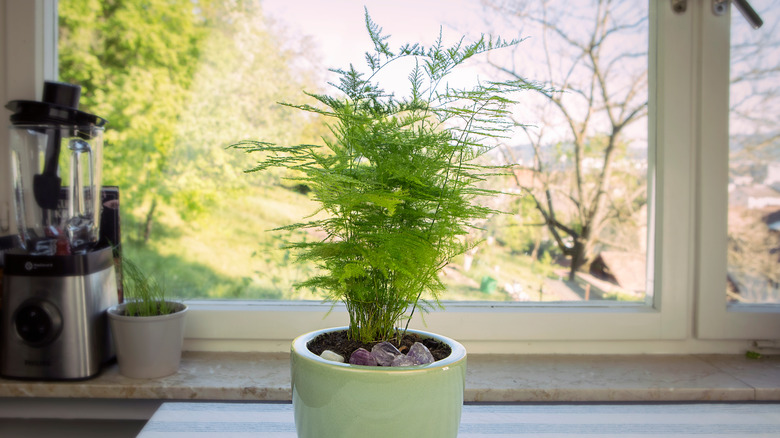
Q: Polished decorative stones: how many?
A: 5